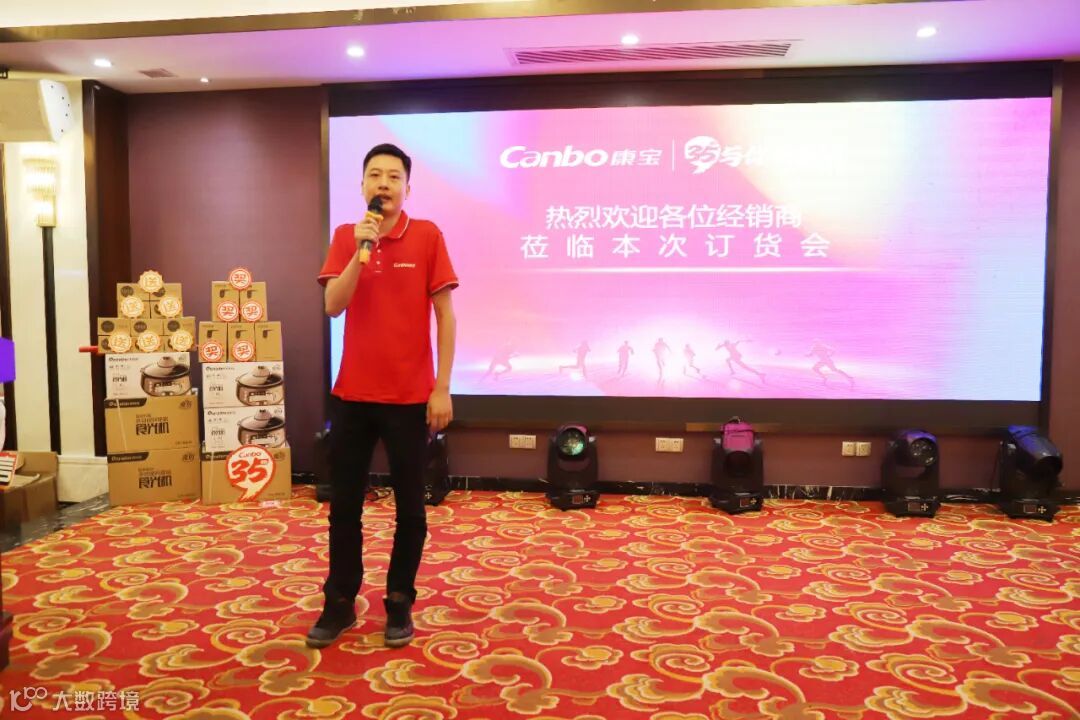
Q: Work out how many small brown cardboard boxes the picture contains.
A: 15